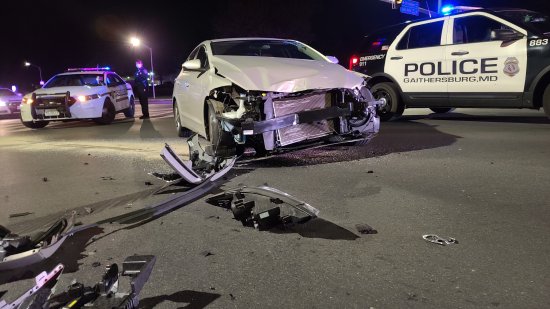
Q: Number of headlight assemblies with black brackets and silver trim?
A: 1